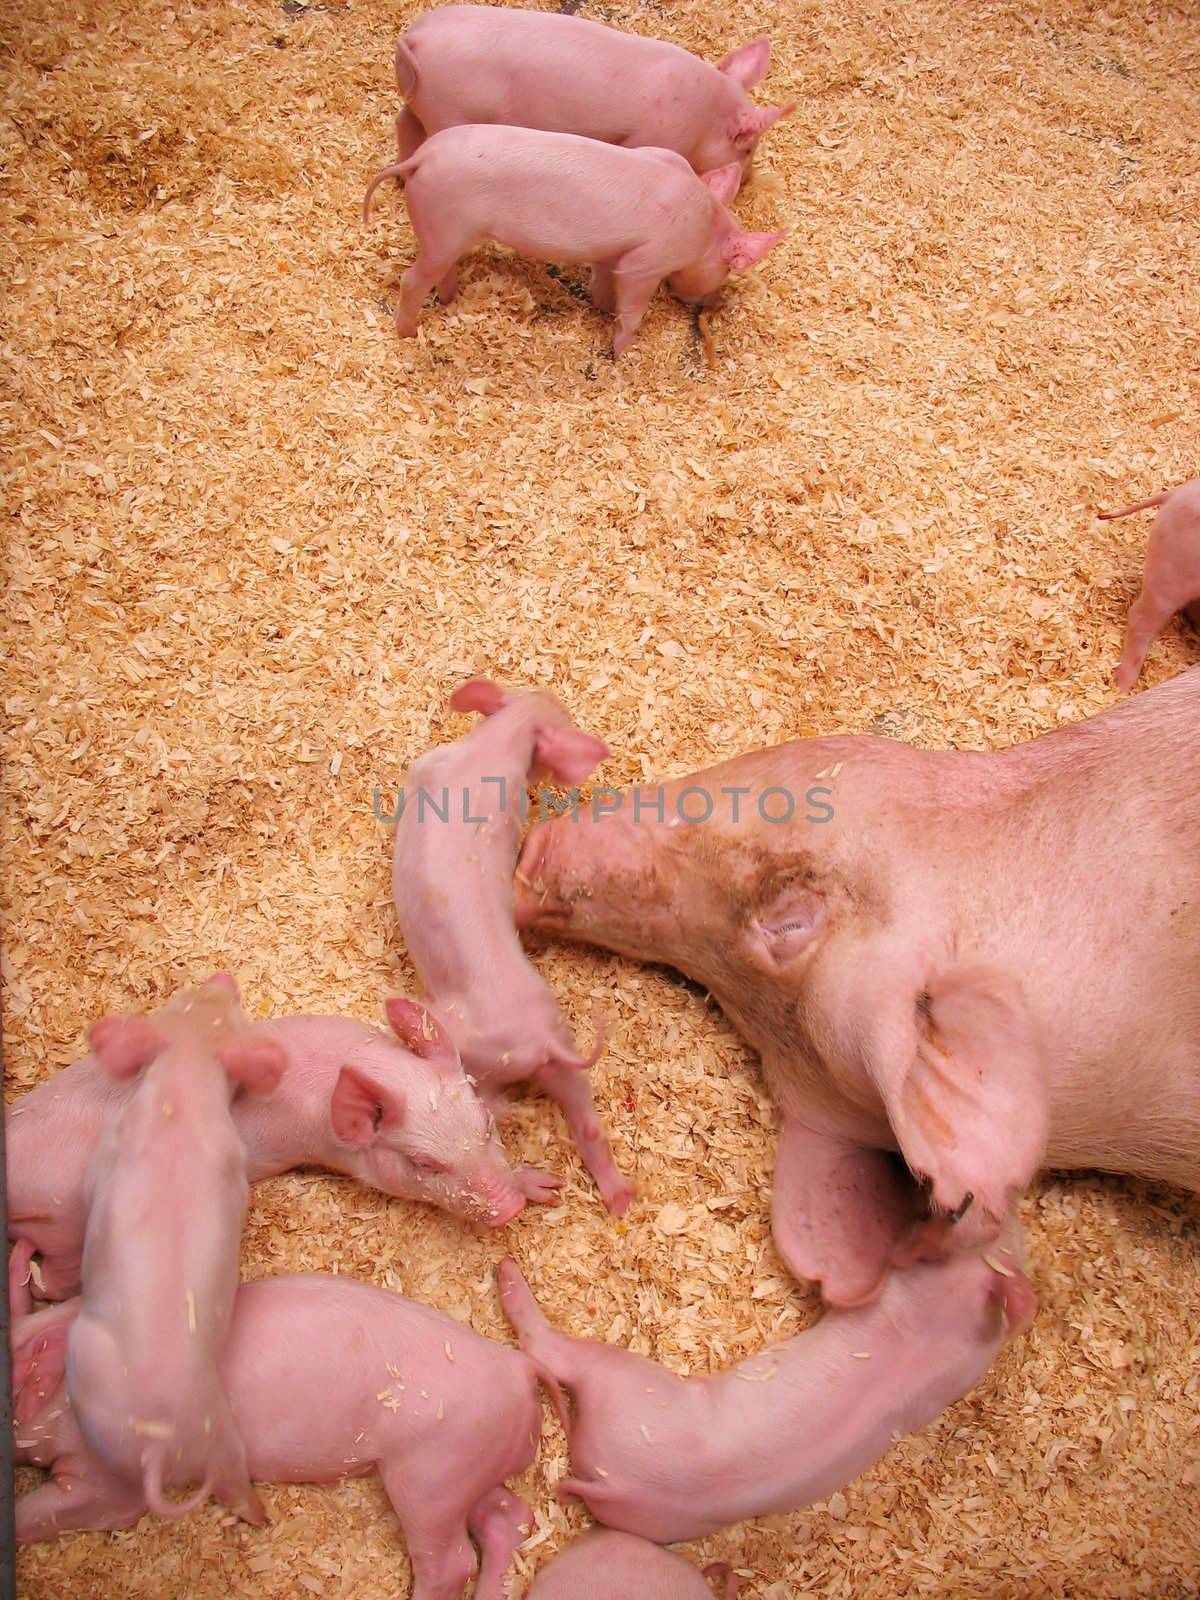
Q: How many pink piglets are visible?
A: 9